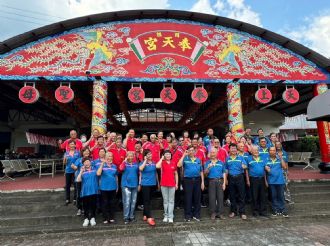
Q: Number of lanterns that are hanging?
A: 7